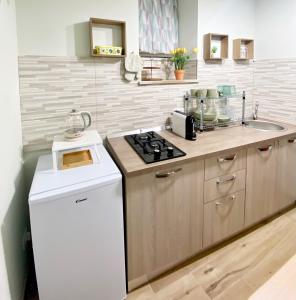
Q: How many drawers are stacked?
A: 3